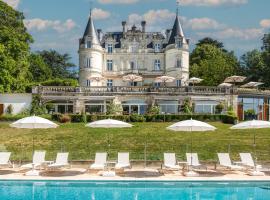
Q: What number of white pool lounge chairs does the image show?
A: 9